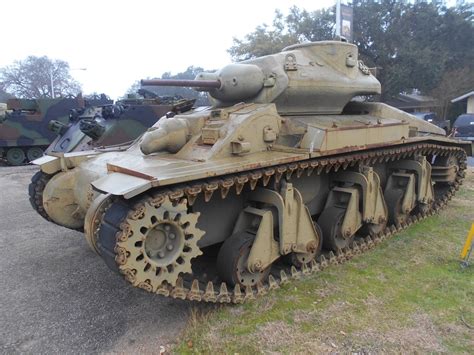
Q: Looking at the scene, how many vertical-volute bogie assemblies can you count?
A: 3